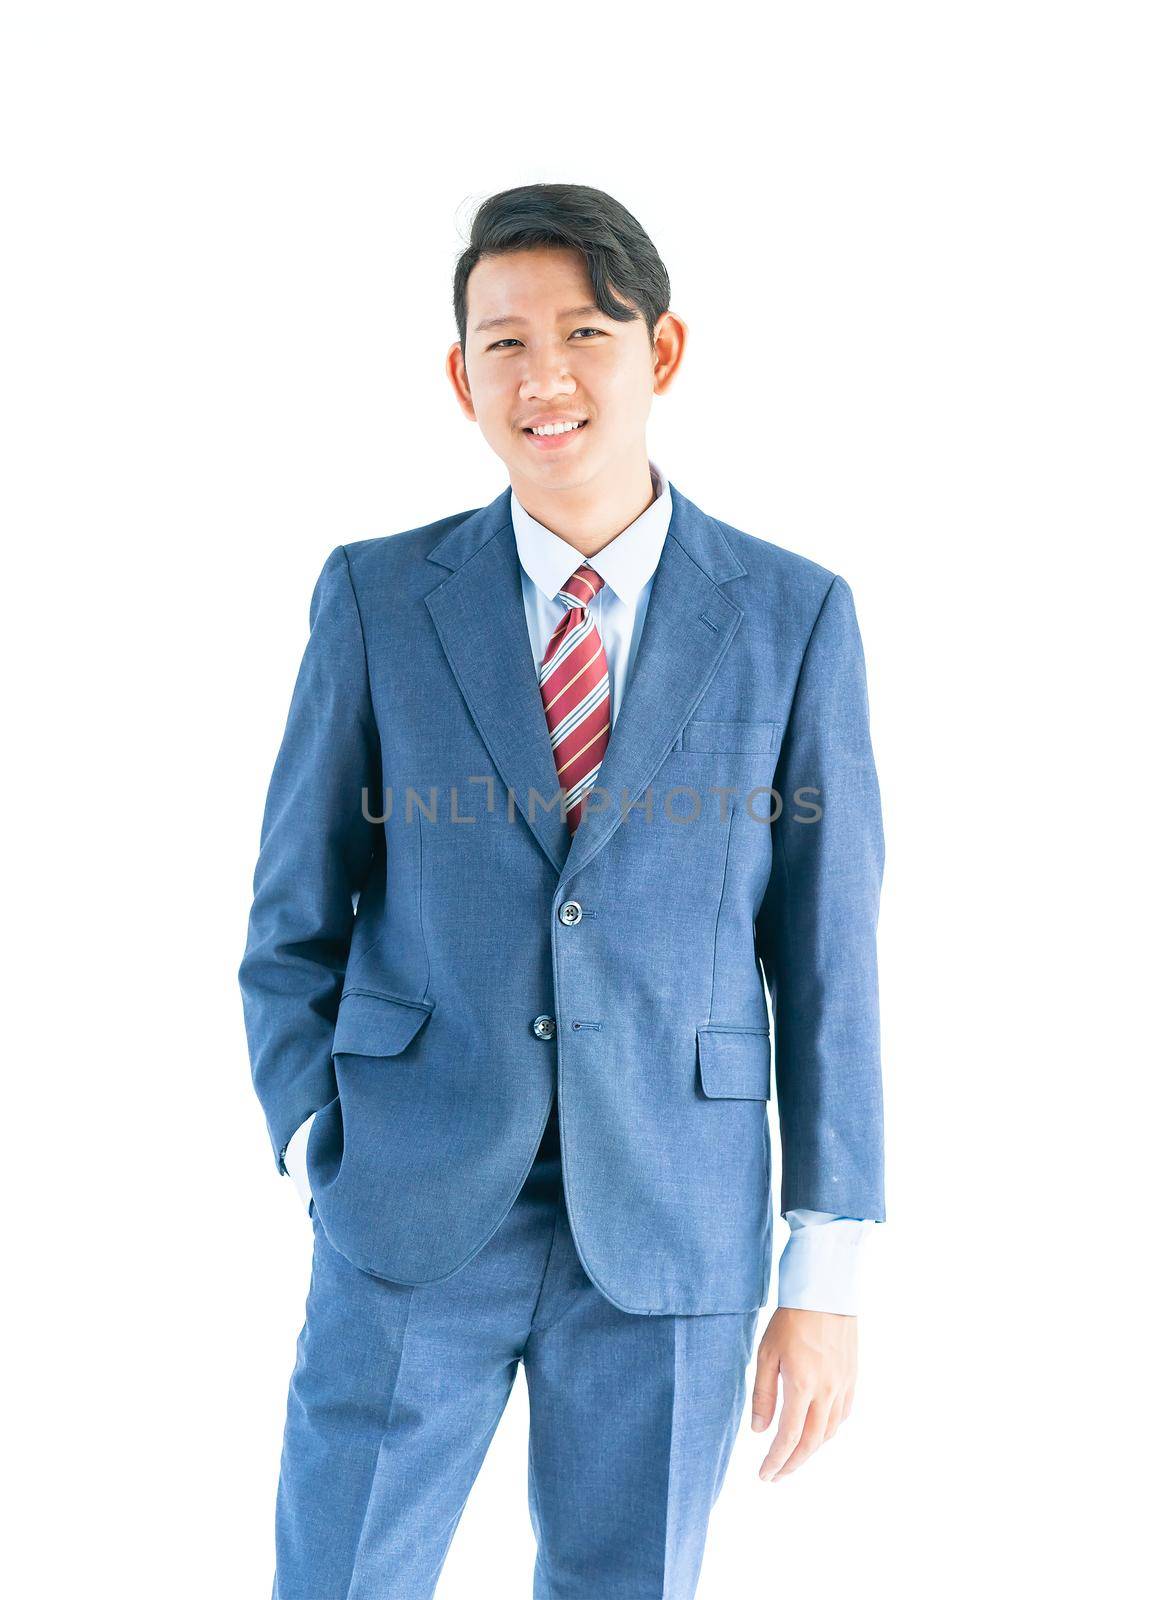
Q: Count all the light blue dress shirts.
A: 1